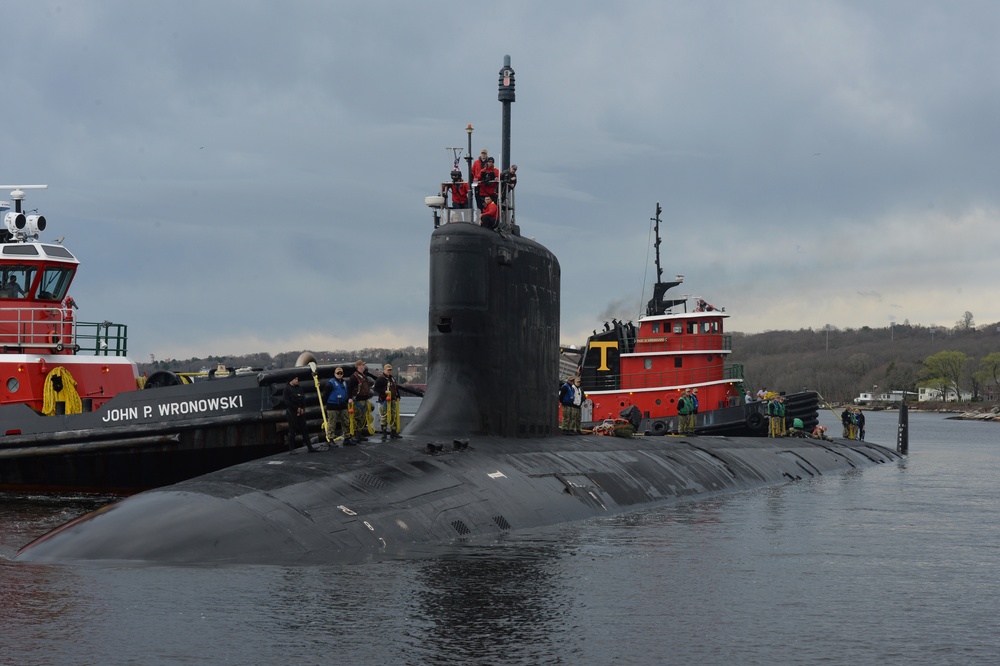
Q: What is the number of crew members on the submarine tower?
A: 5